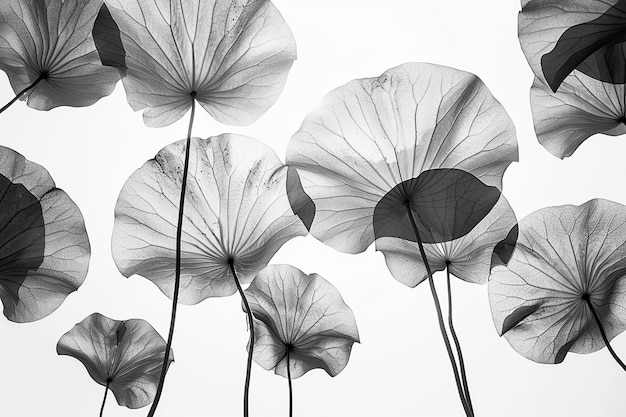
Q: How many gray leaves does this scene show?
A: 11